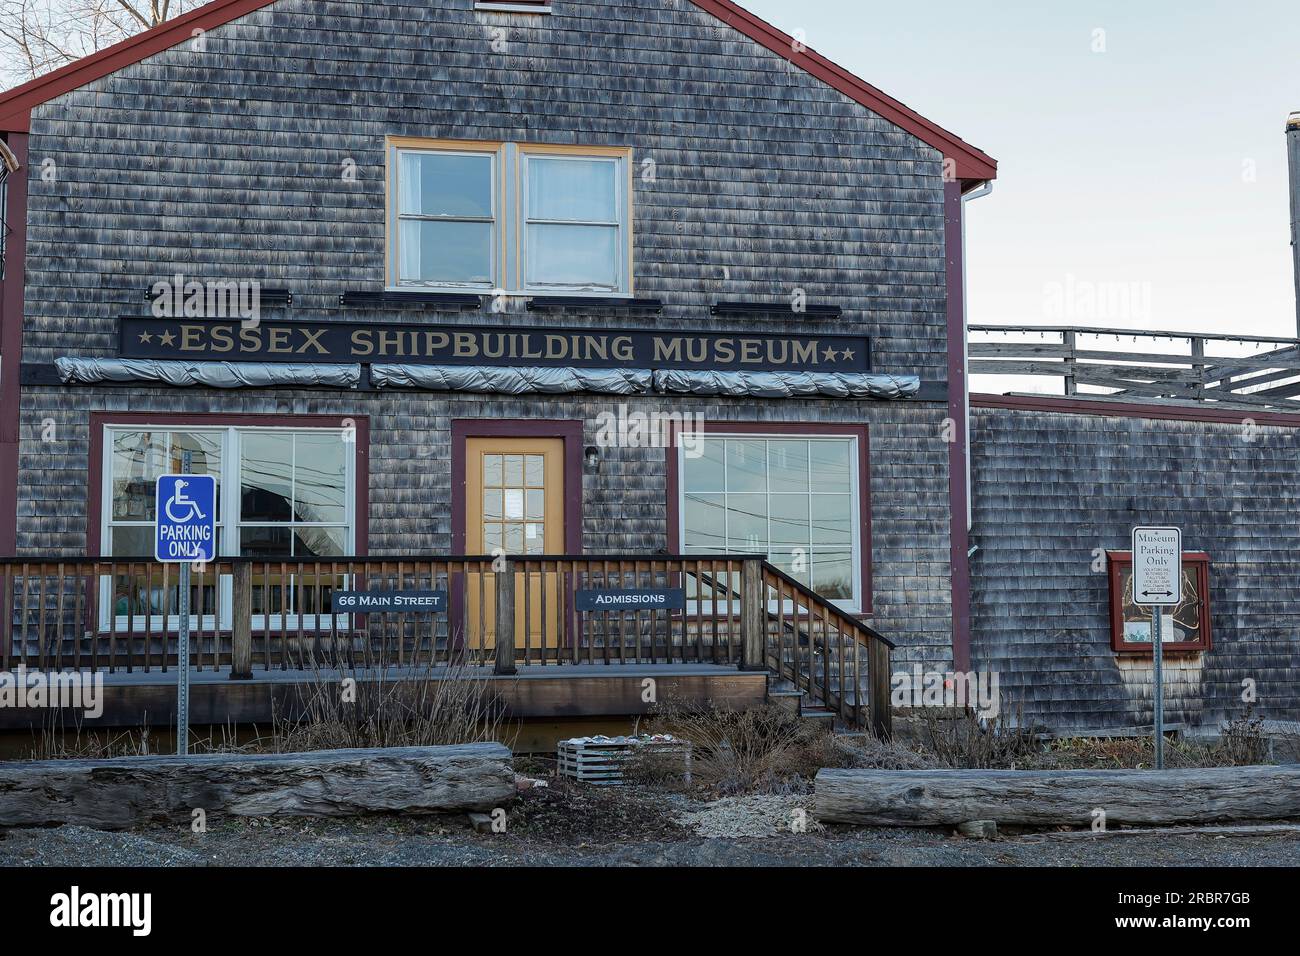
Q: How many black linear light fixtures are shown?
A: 4